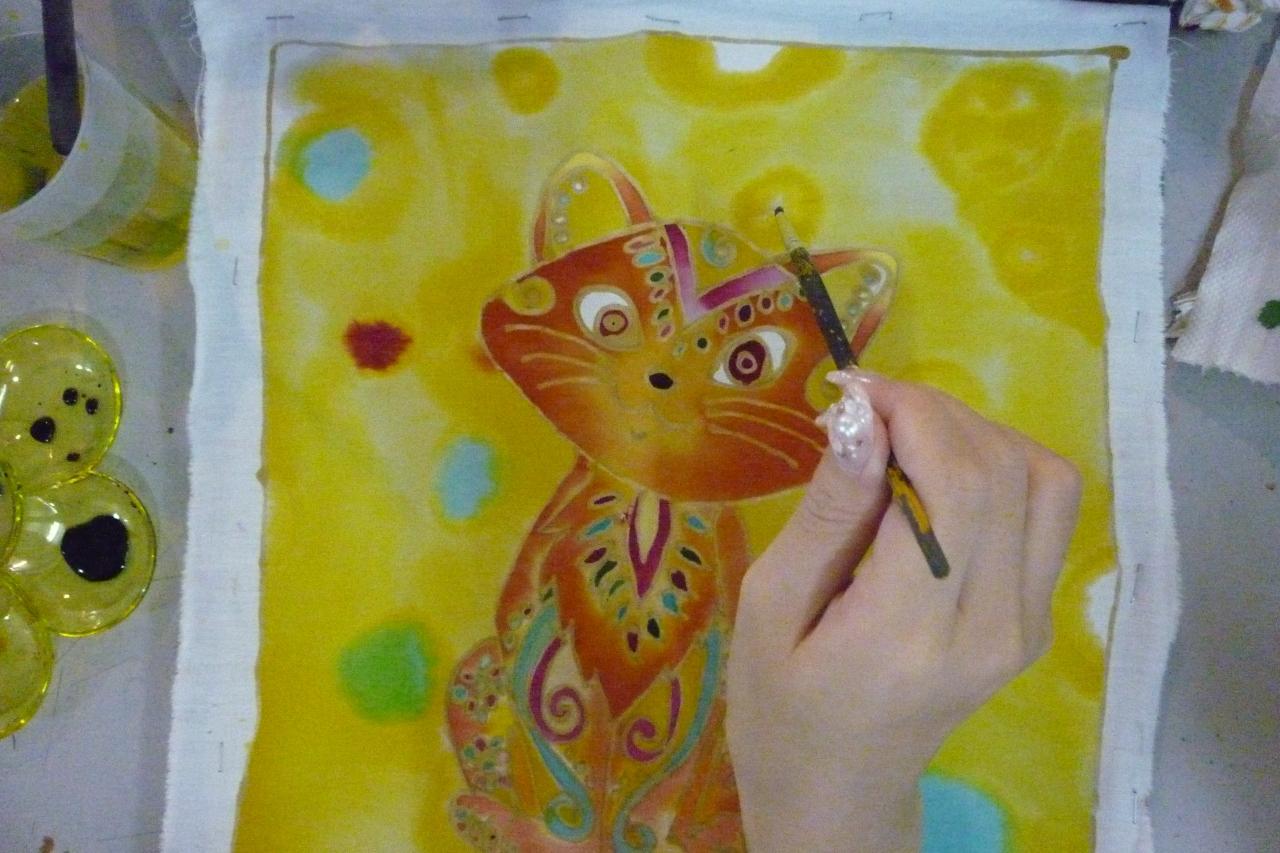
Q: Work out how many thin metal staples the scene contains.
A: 10